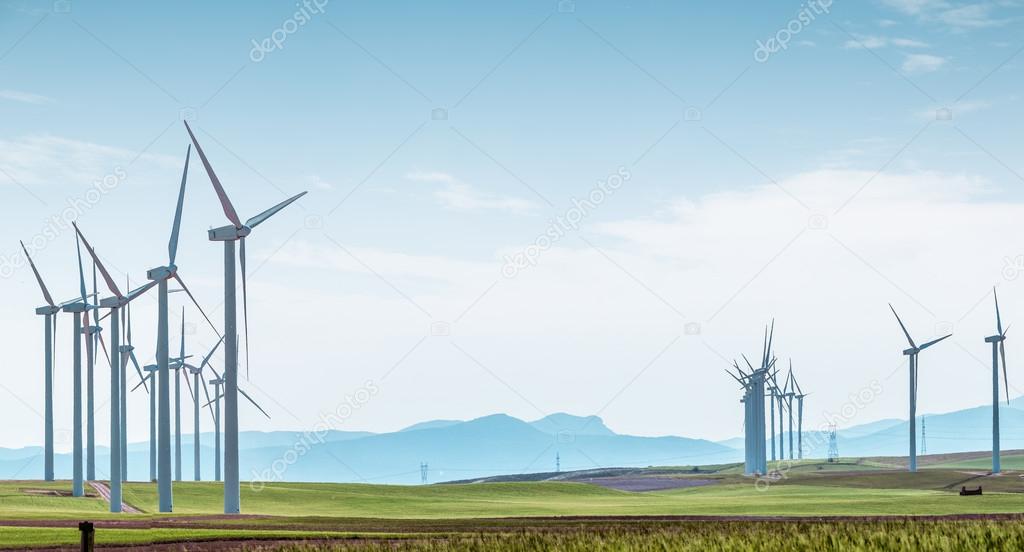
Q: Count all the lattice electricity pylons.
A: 4